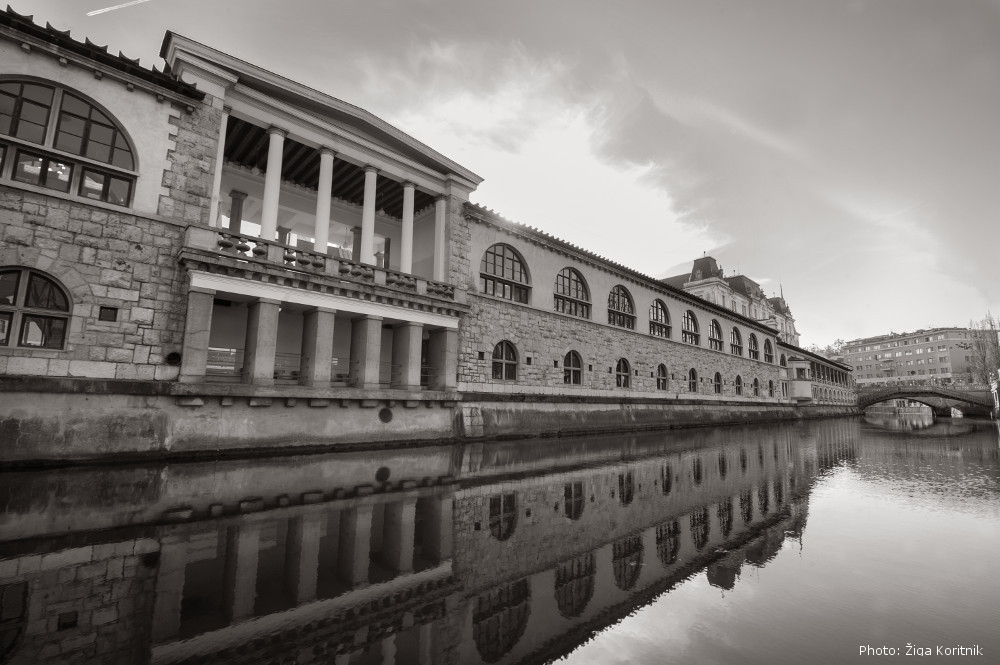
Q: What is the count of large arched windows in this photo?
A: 10